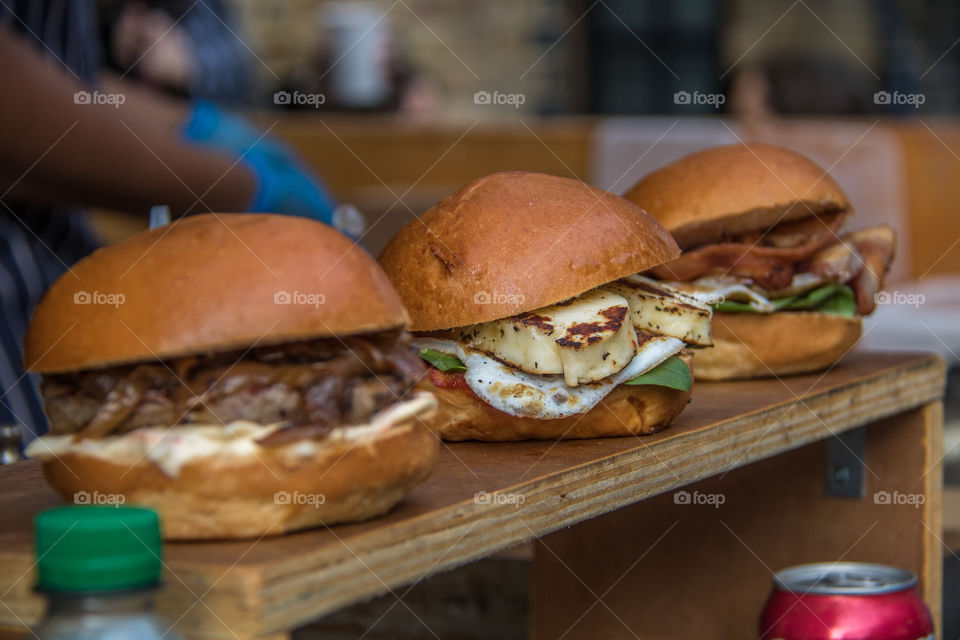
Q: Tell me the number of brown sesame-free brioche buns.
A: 3